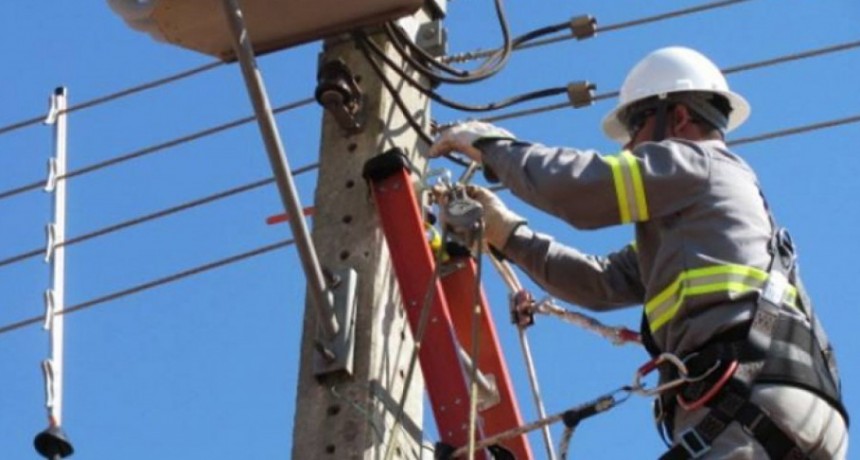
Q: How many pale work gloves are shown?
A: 2